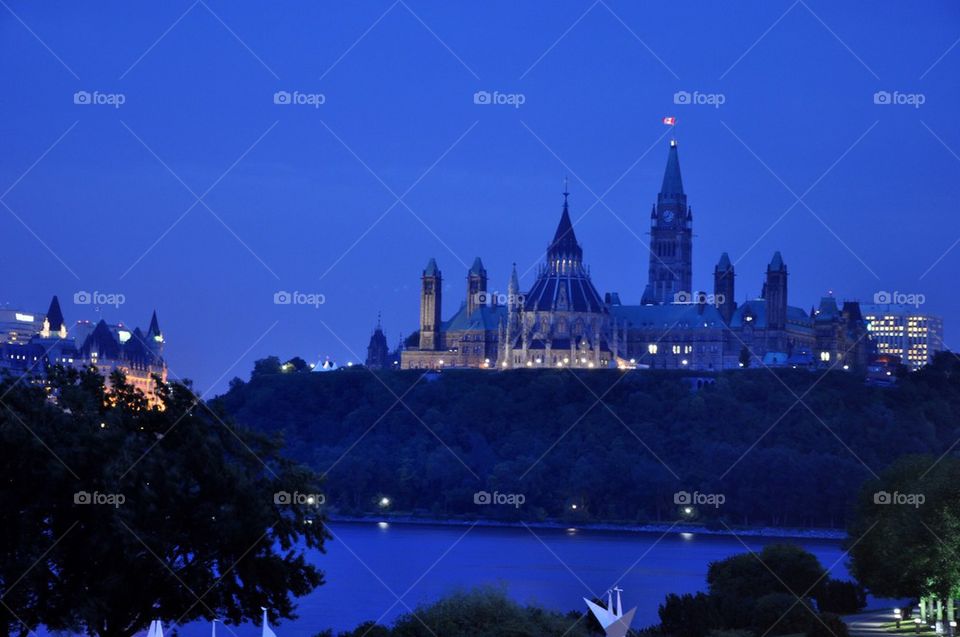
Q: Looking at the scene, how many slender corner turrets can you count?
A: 4